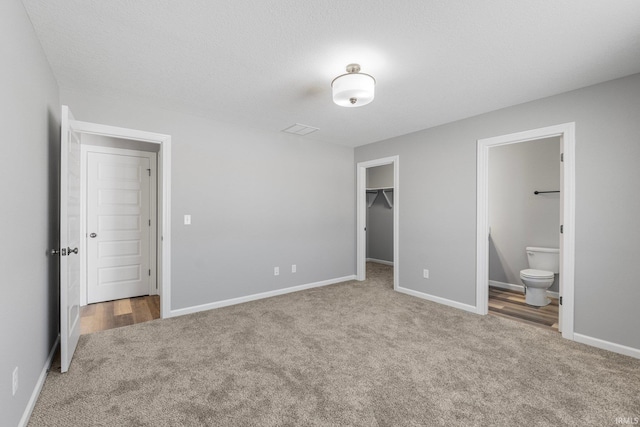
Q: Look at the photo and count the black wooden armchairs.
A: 0